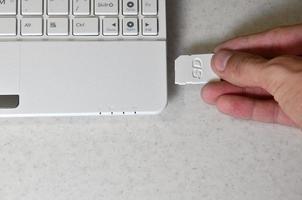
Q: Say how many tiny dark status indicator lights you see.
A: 4